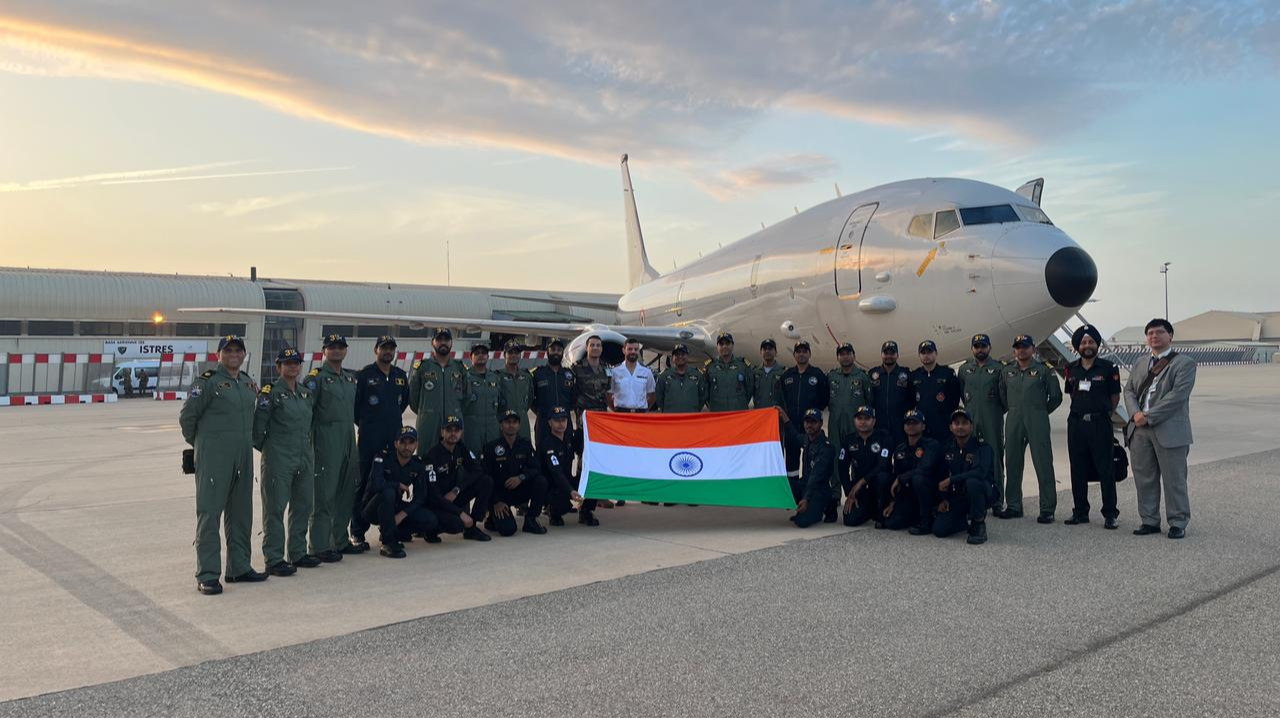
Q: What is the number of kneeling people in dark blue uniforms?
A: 8